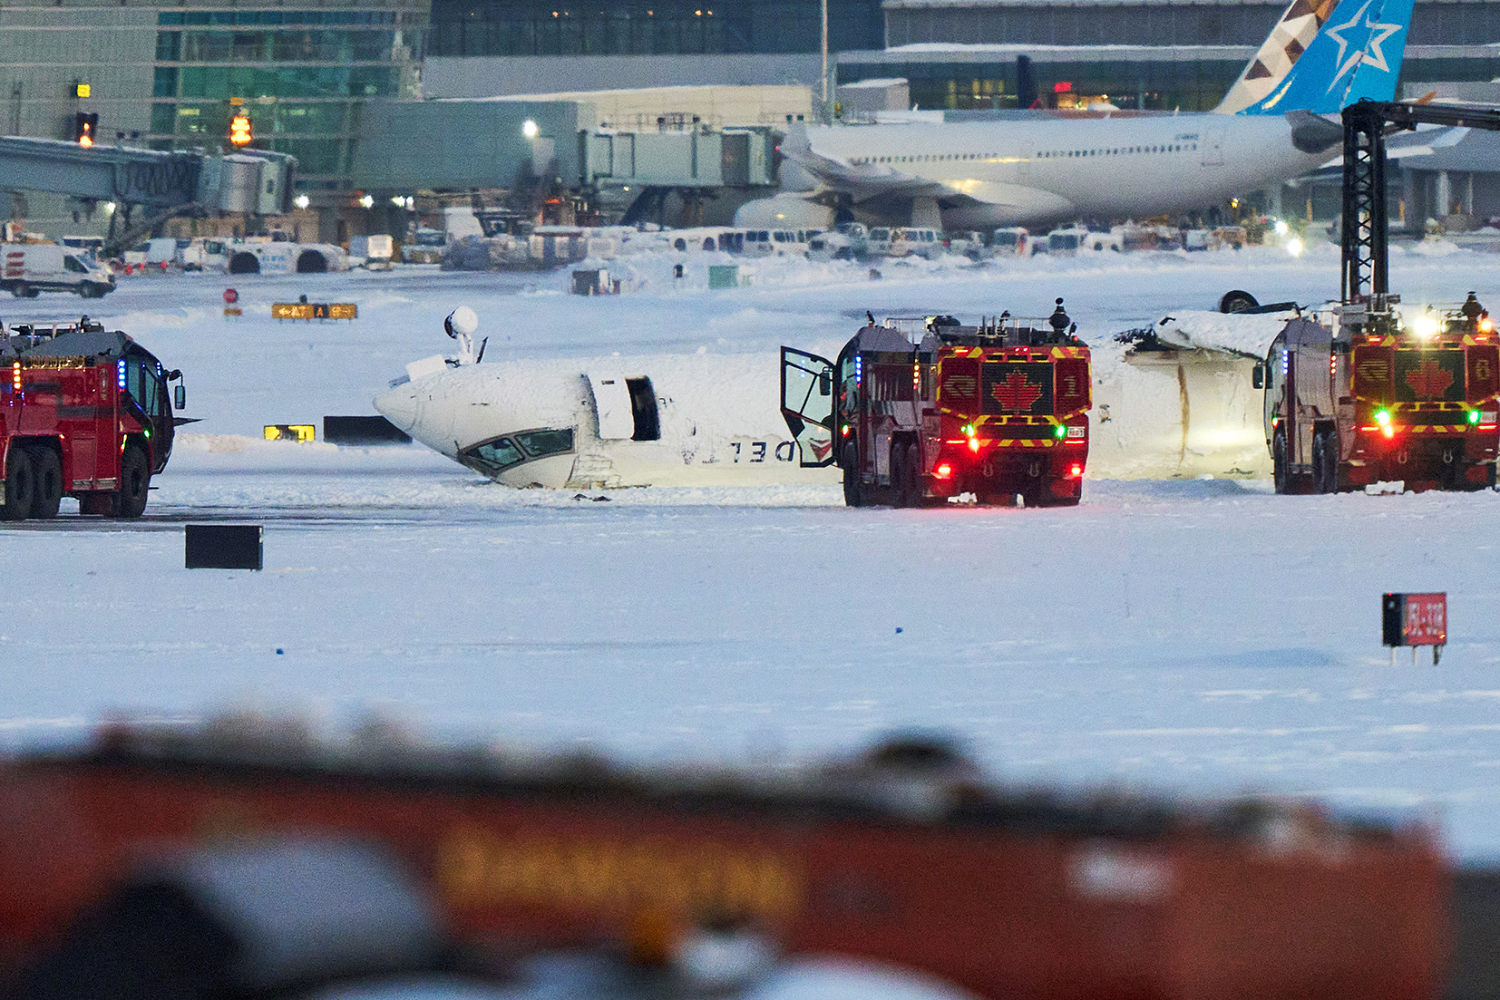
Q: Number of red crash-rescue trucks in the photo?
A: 3